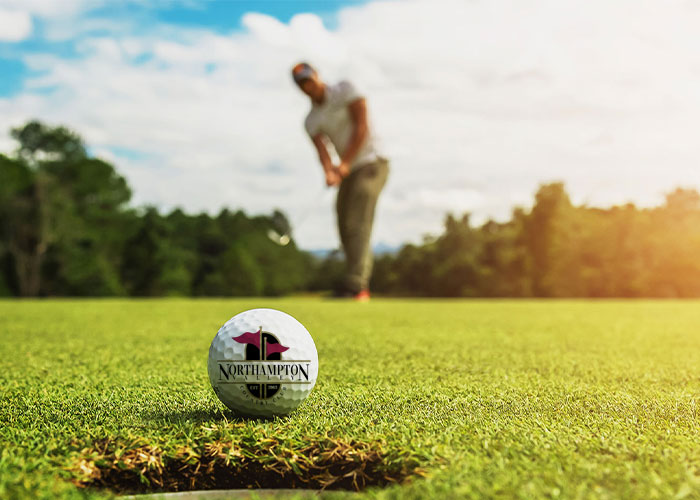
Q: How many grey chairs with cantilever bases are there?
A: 0